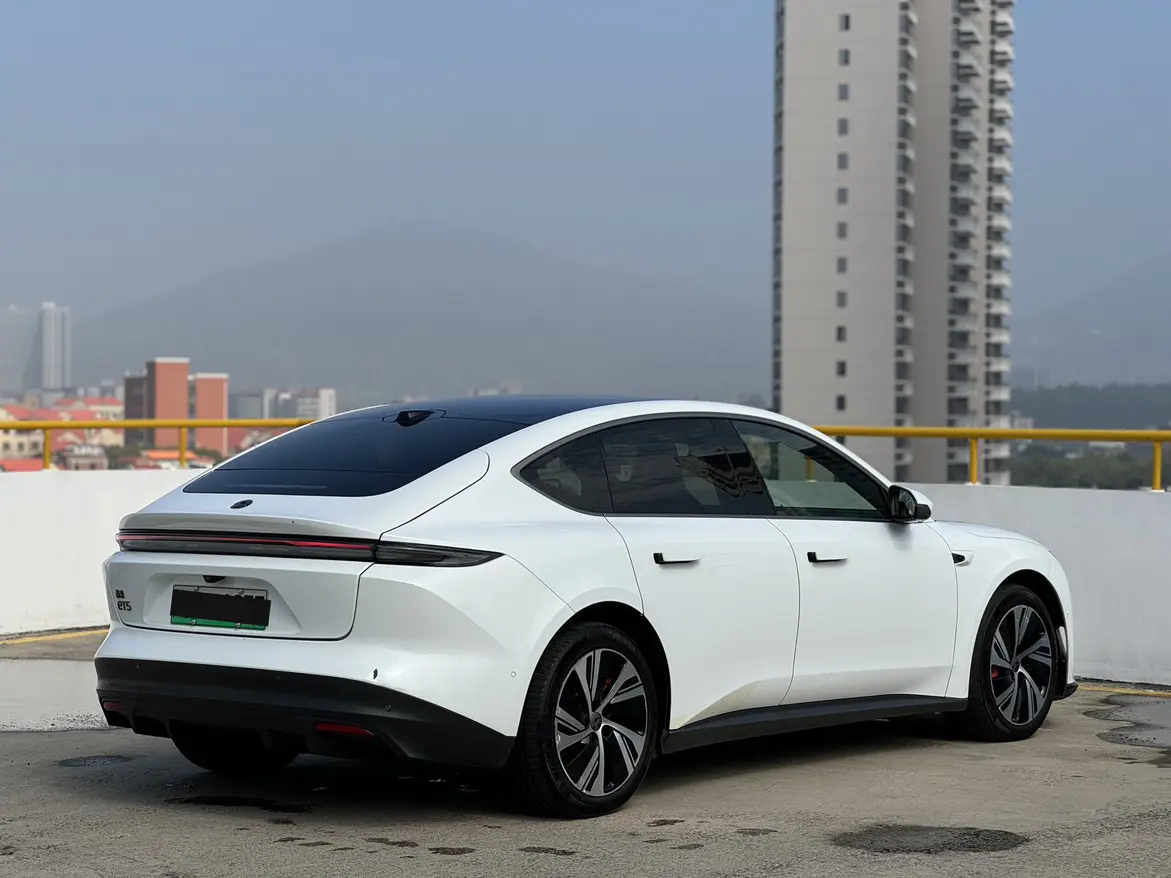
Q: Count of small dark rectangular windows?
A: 12